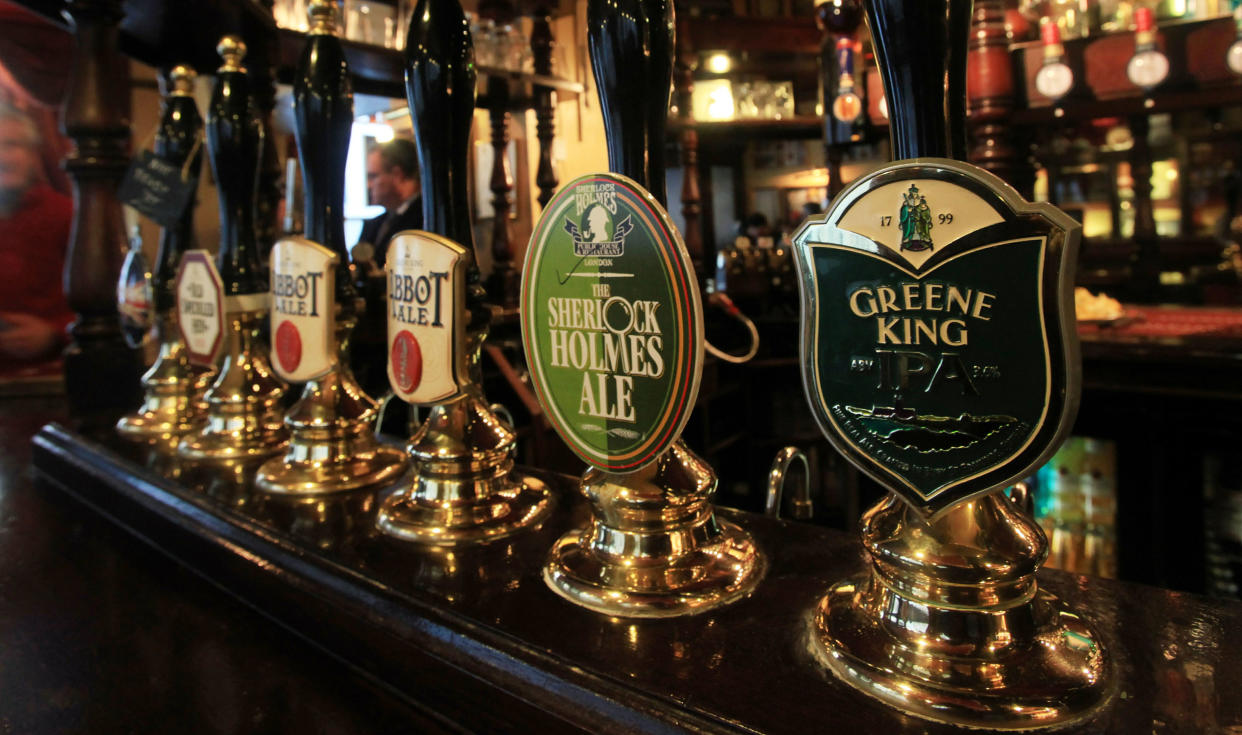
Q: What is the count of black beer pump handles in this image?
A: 6